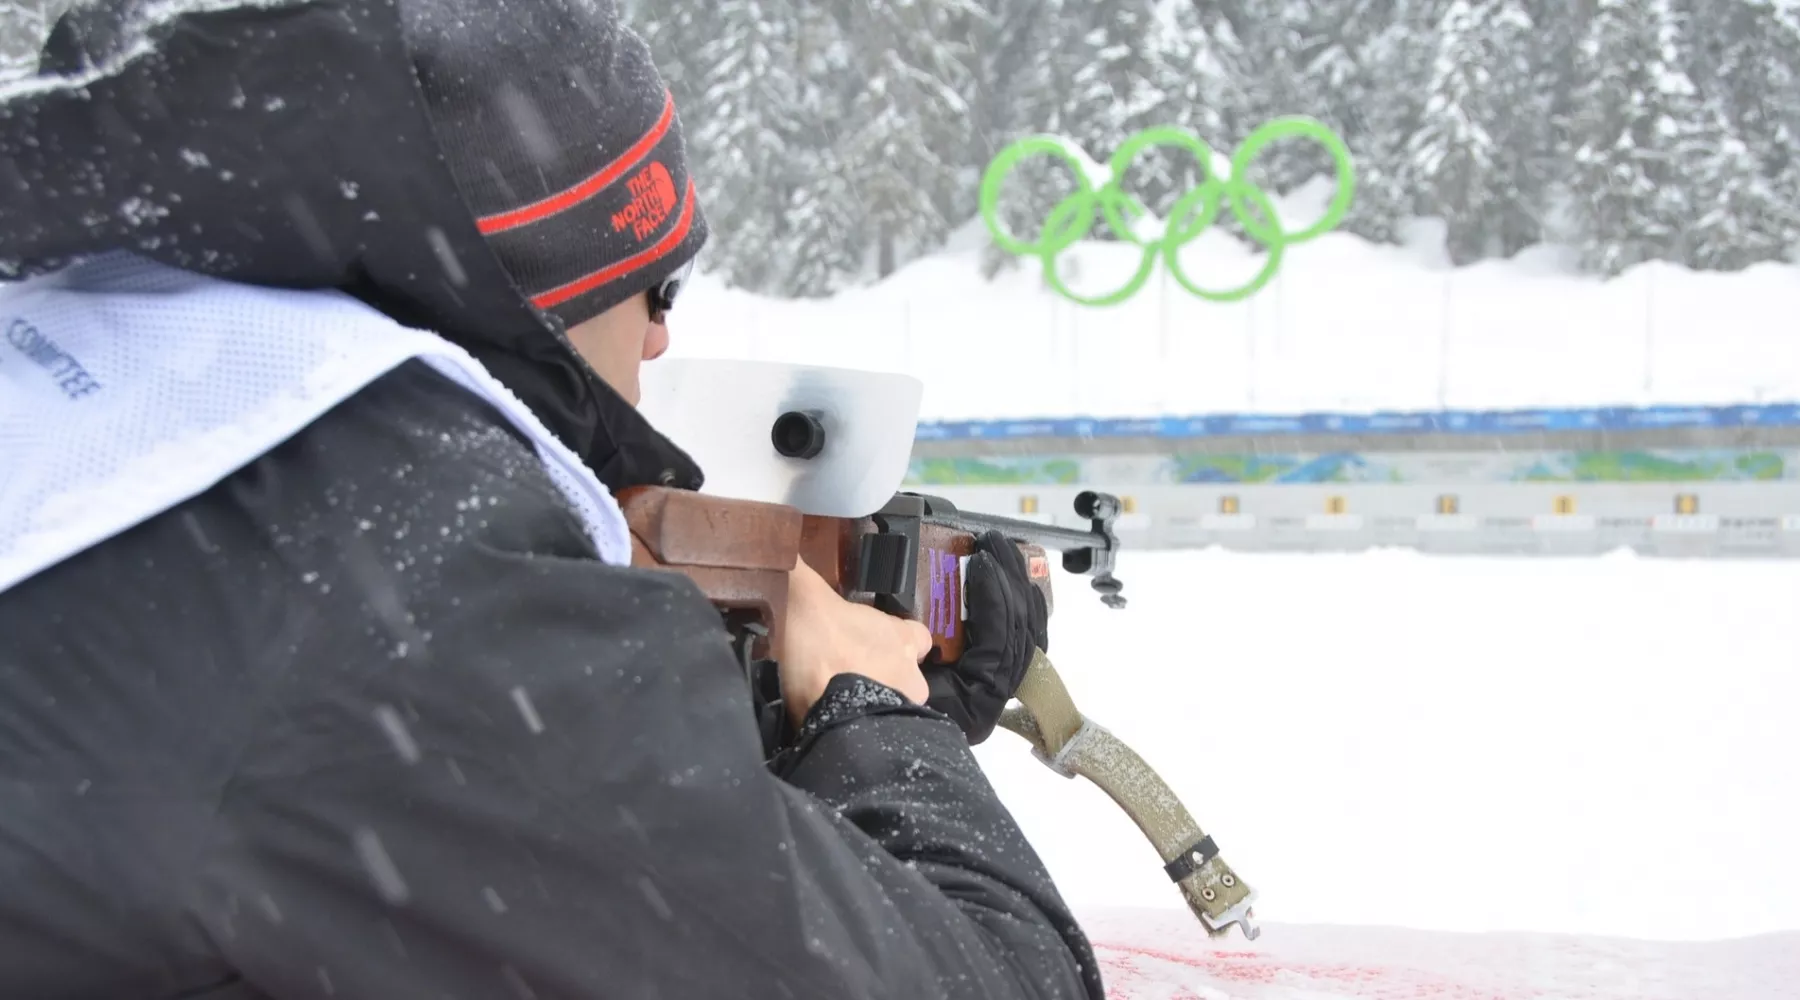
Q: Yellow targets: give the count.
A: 7